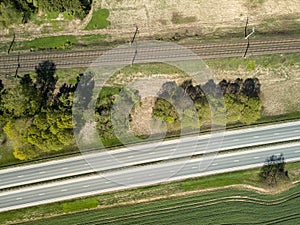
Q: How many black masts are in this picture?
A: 6